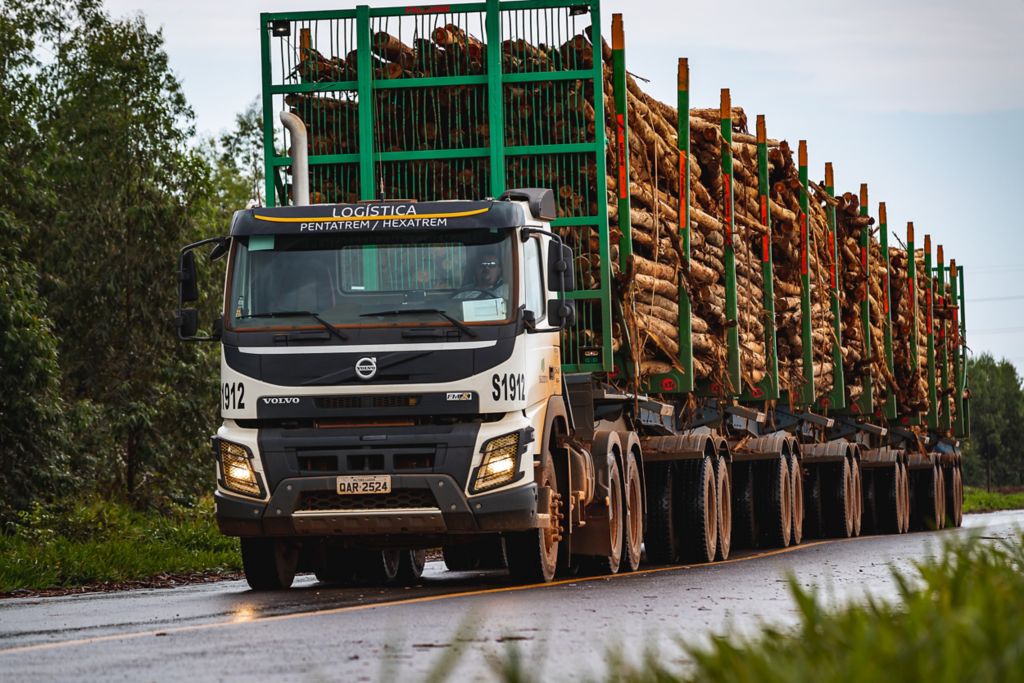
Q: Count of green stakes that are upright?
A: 12